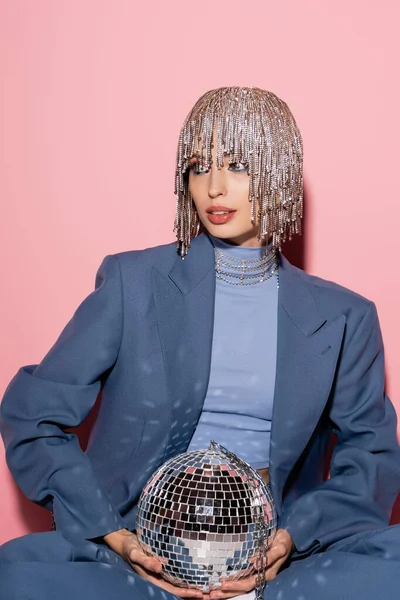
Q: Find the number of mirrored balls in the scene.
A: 1